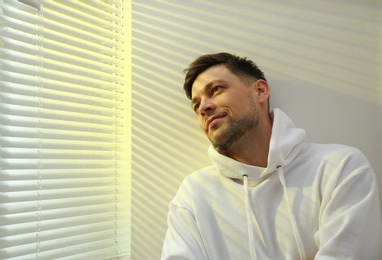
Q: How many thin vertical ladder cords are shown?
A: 2